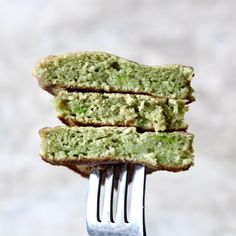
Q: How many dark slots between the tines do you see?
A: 3